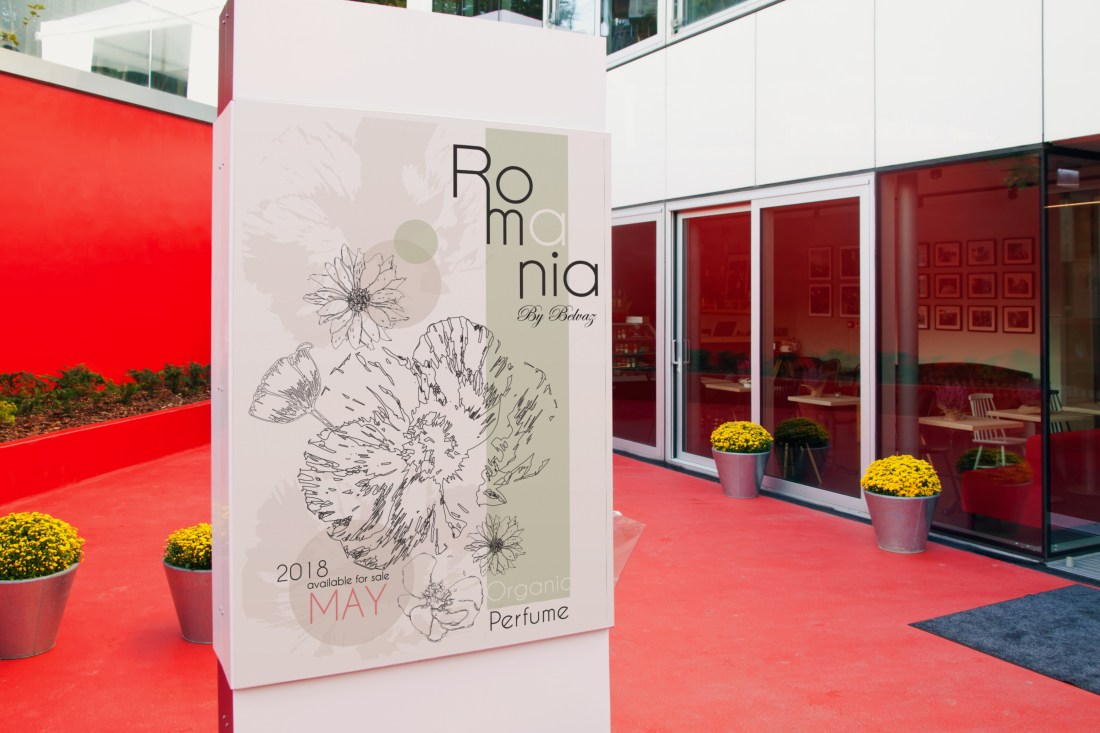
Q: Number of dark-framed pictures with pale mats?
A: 12